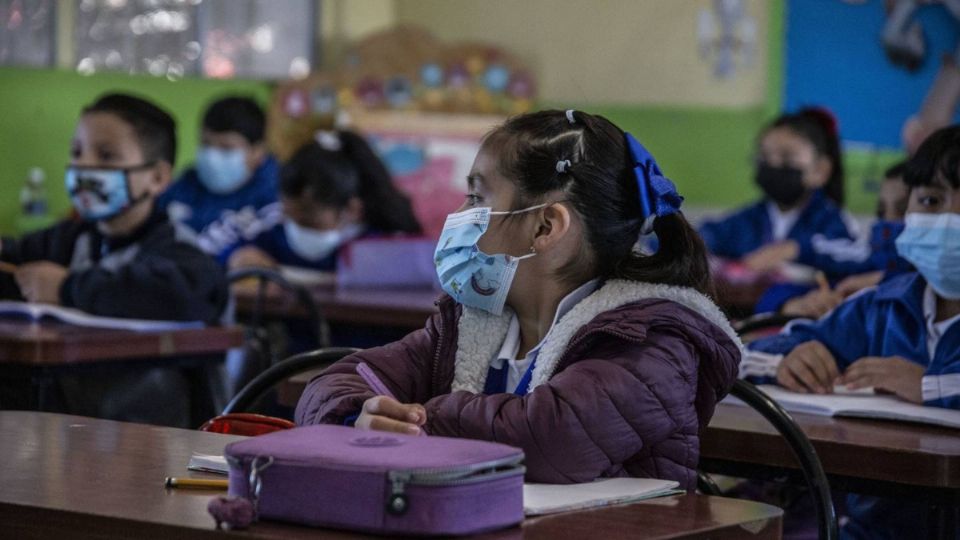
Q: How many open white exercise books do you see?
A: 3